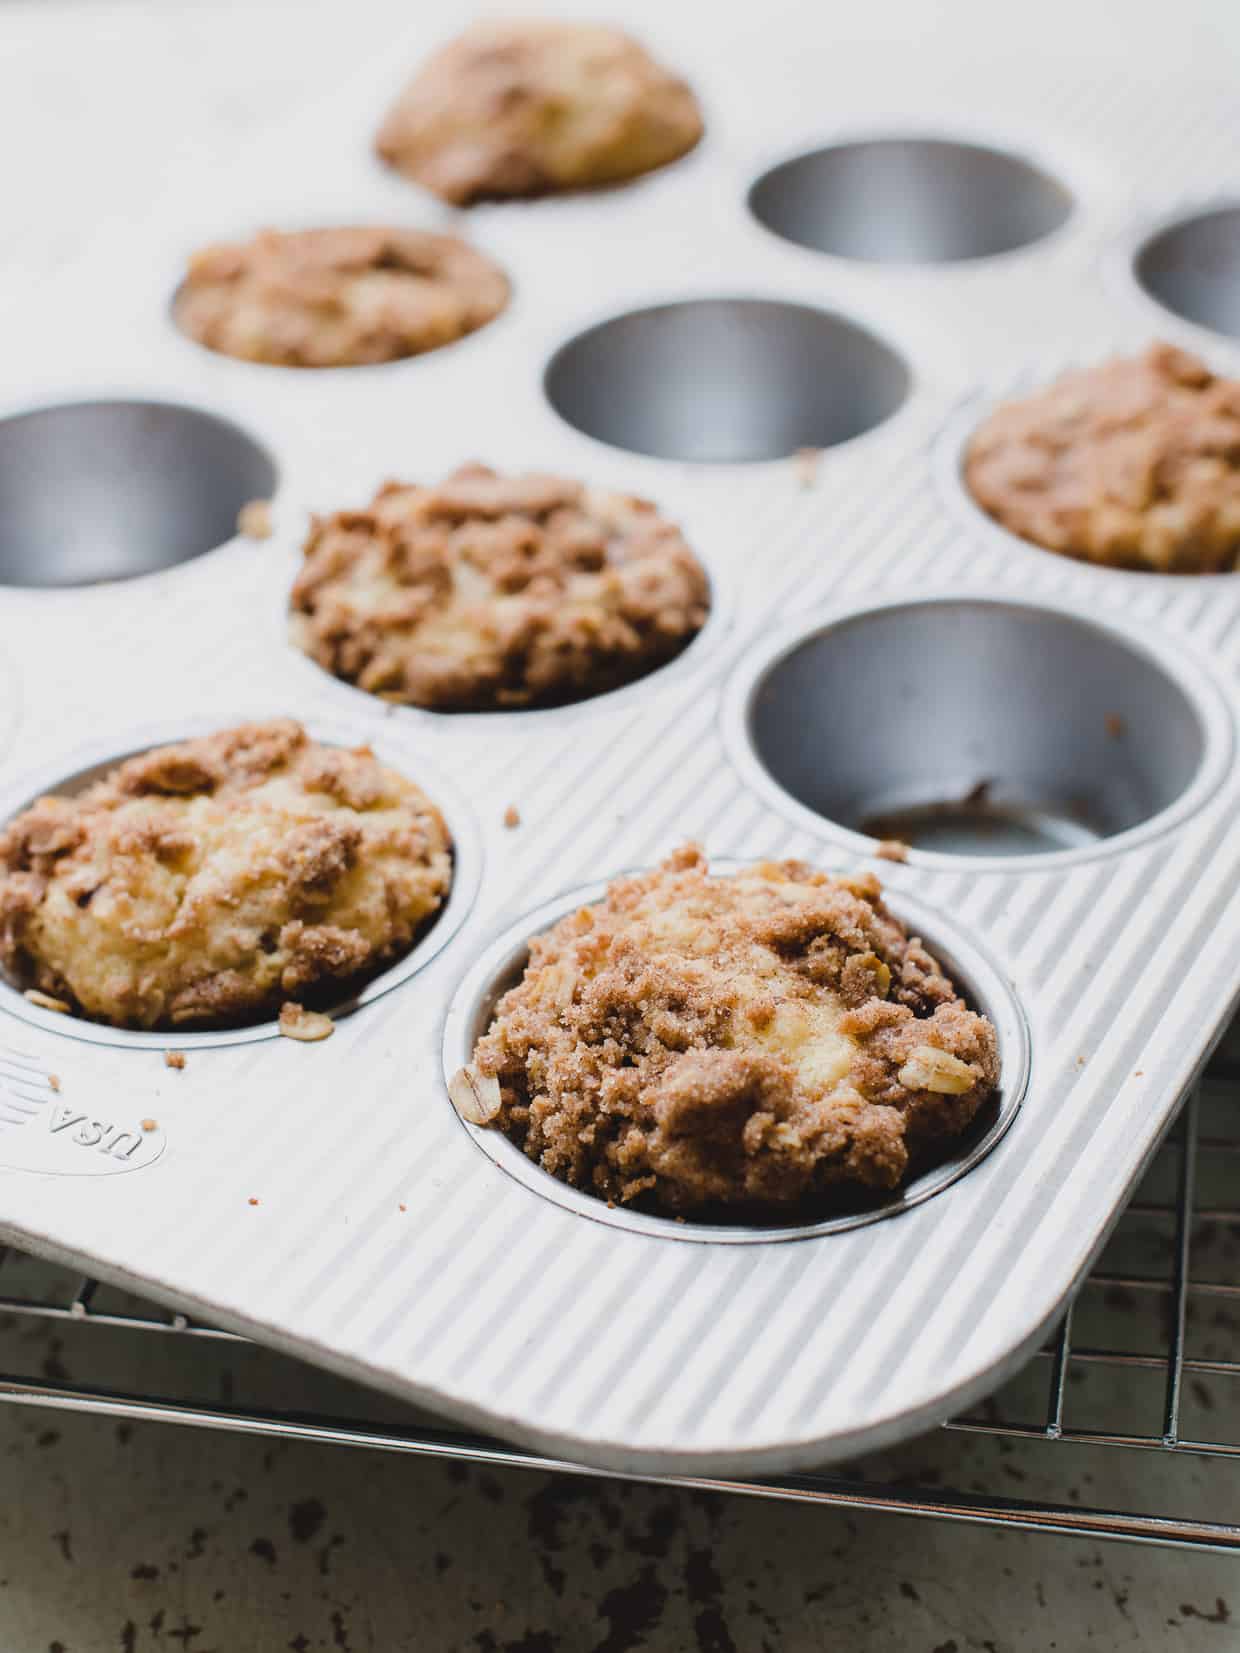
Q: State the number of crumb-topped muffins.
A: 6